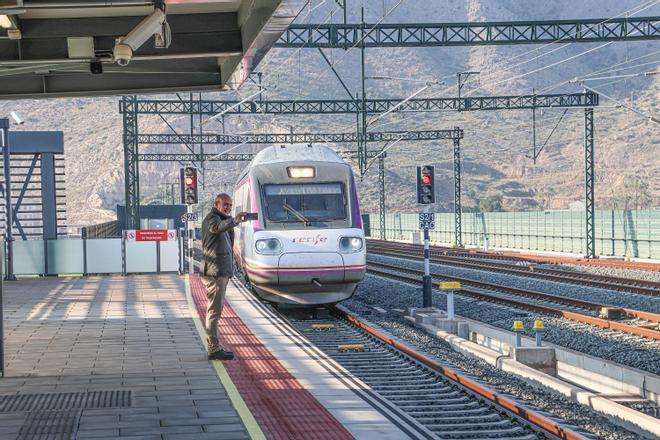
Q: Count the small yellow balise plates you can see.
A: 2